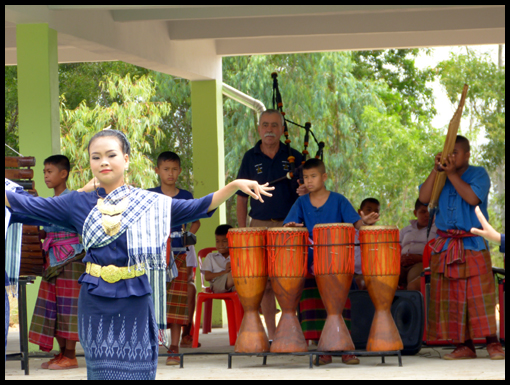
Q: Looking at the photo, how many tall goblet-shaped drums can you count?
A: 4